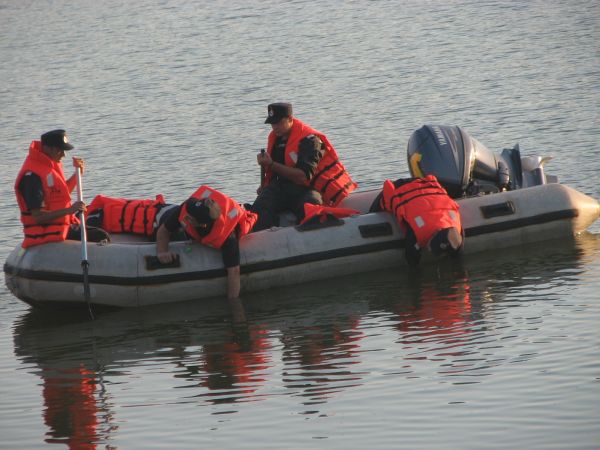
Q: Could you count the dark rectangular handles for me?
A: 3